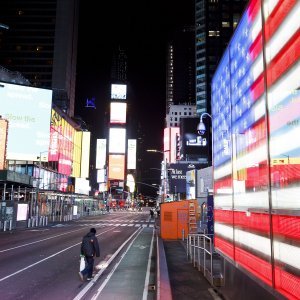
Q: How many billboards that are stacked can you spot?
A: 4